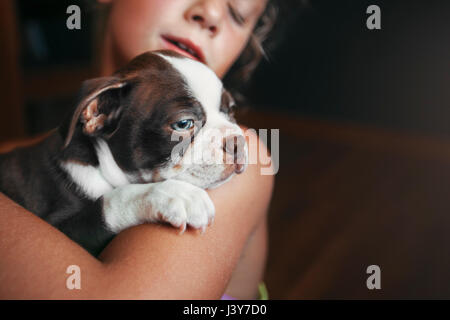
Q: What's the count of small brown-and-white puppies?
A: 1